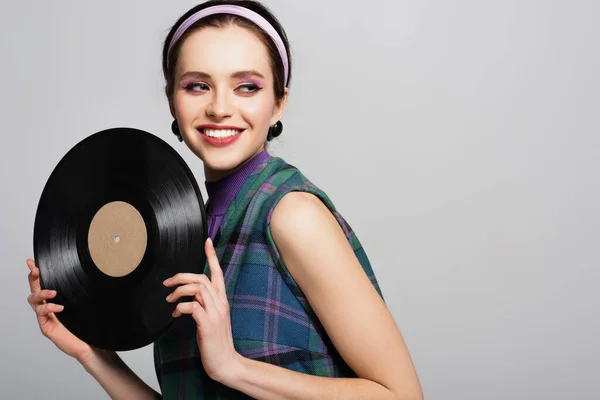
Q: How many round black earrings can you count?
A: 2